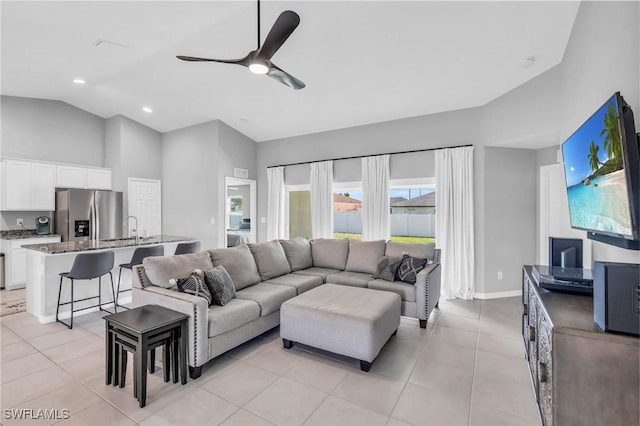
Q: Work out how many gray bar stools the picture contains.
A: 3